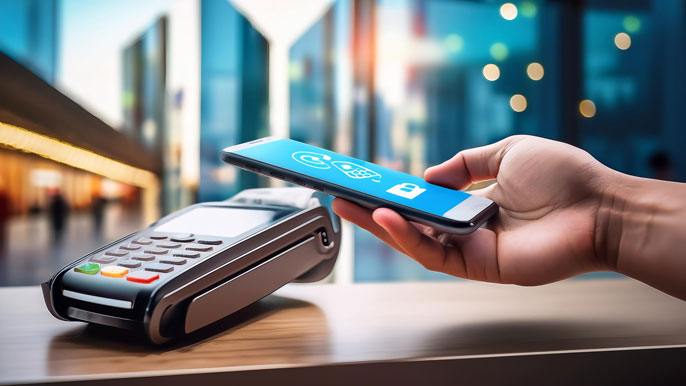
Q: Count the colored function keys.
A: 3